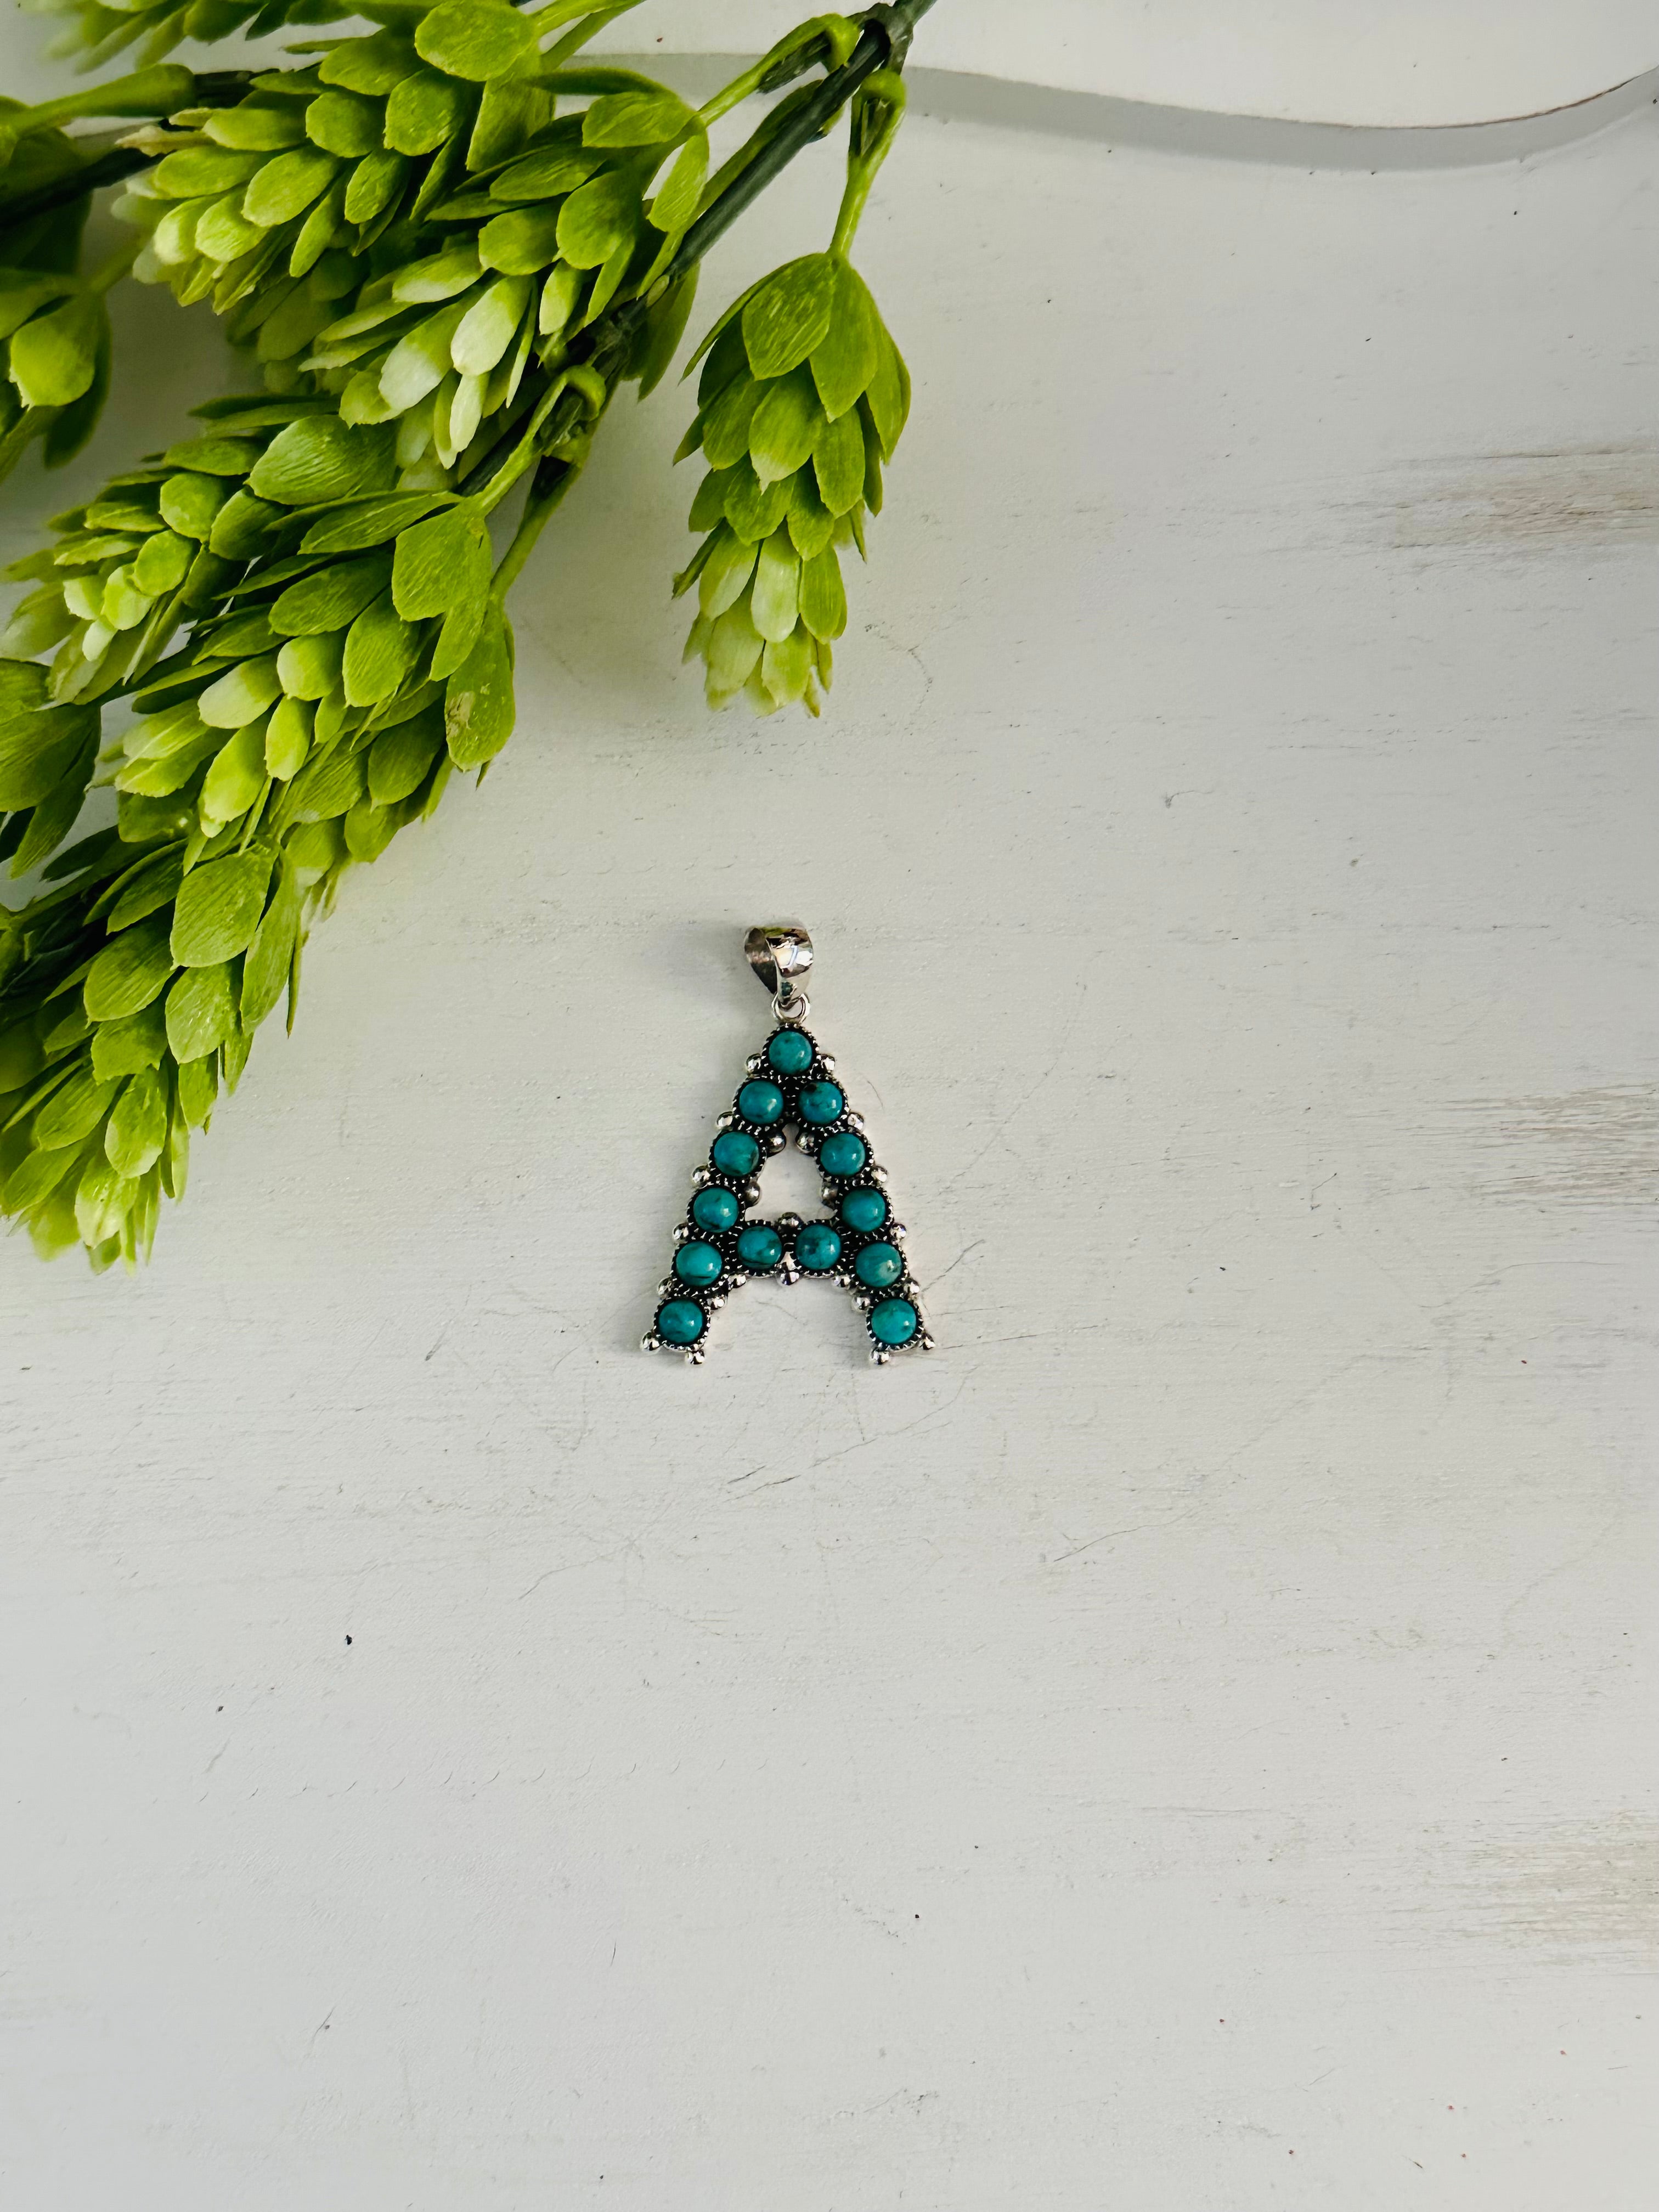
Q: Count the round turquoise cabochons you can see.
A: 13